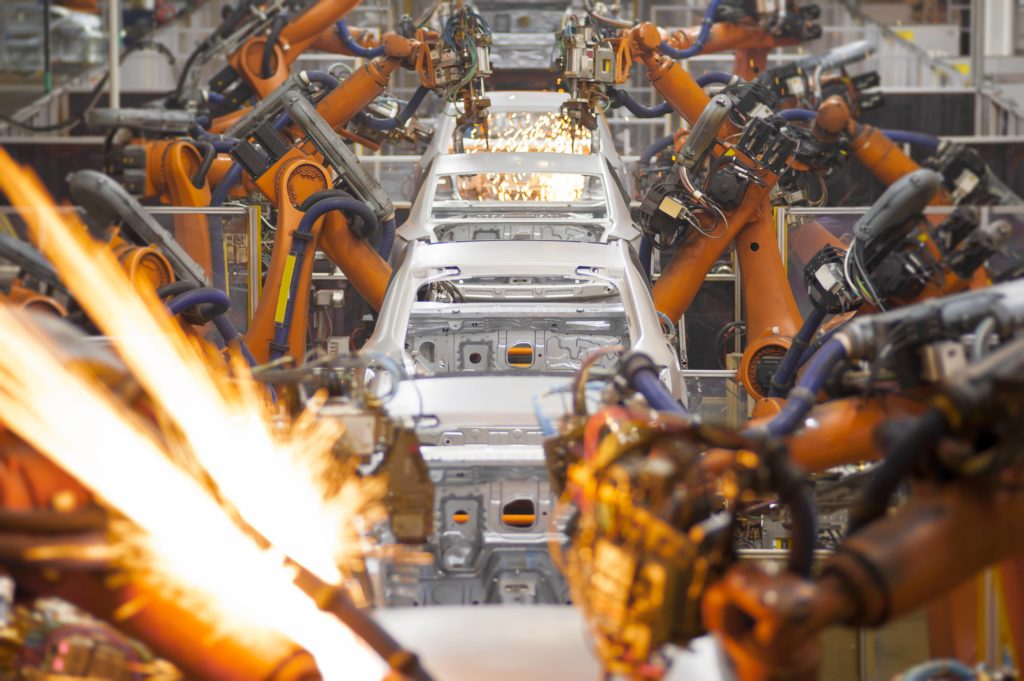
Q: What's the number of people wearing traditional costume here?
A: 0